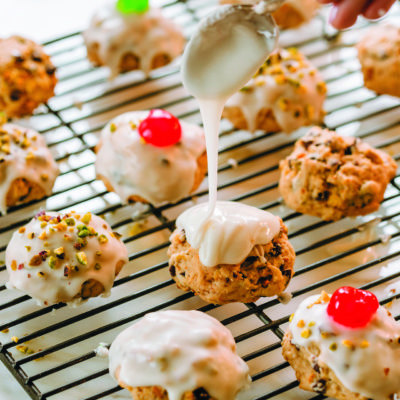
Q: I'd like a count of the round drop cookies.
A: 12